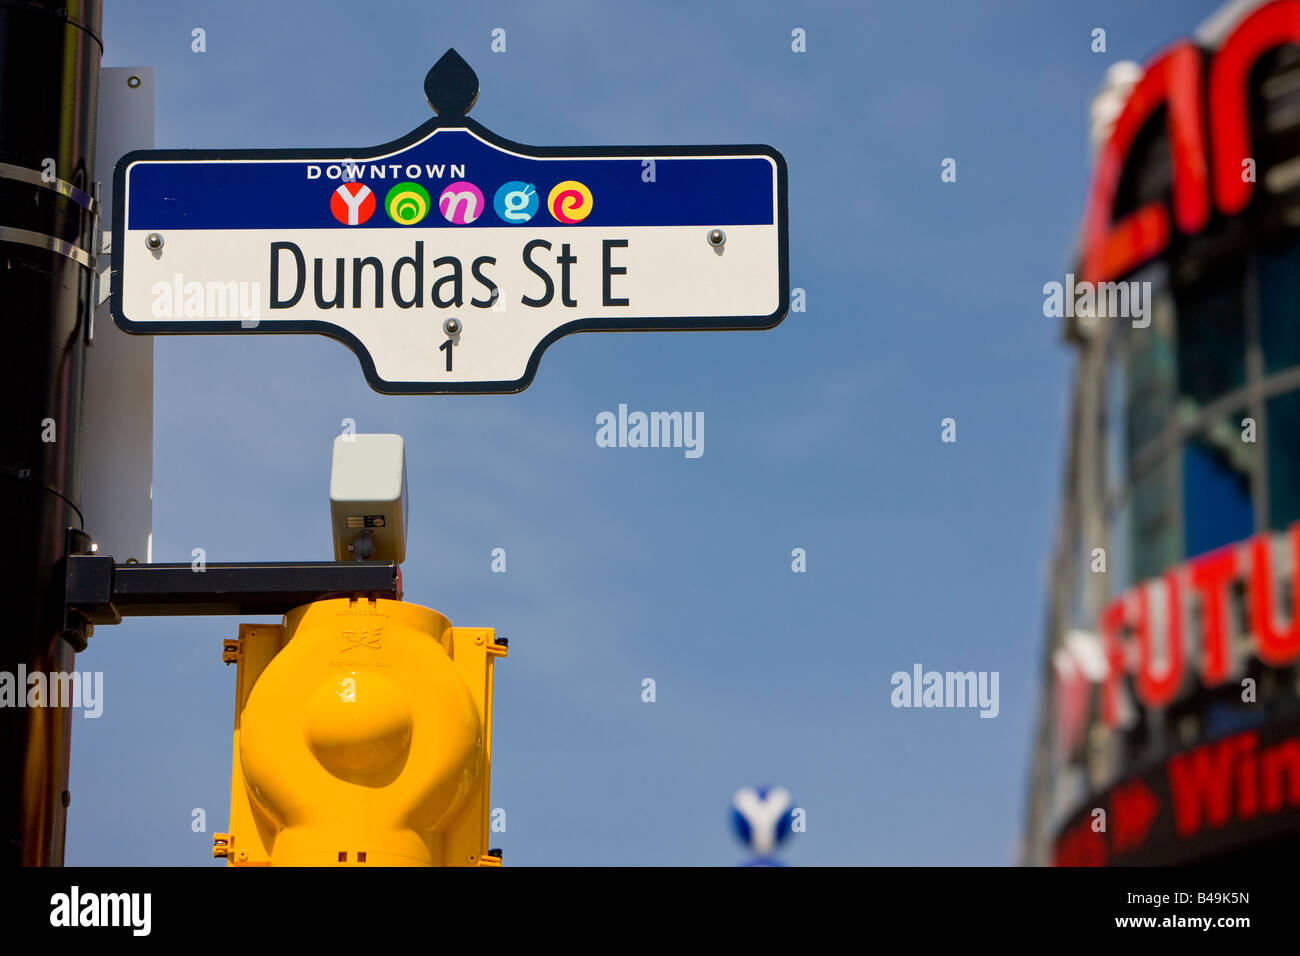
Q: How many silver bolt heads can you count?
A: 3